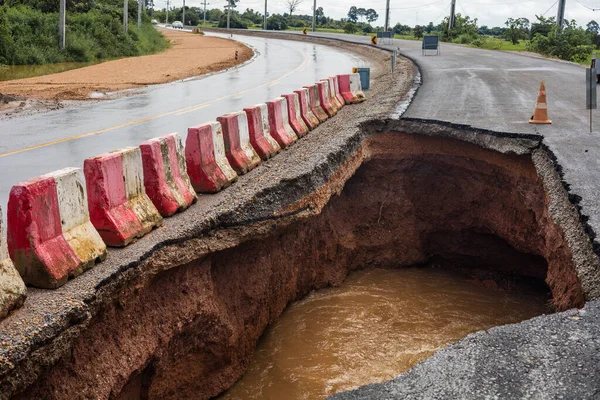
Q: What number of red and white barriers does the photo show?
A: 15